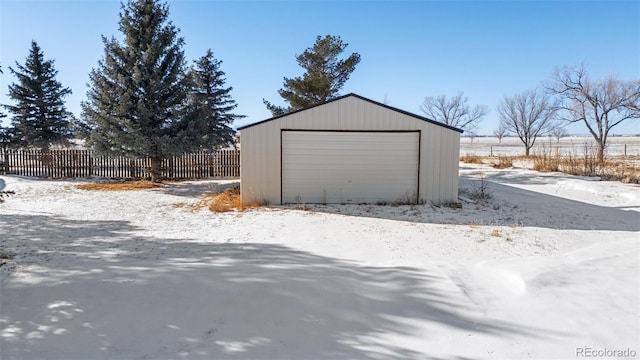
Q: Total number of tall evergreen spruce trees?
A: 3